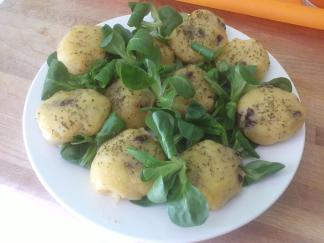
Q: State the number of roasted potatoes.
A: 10